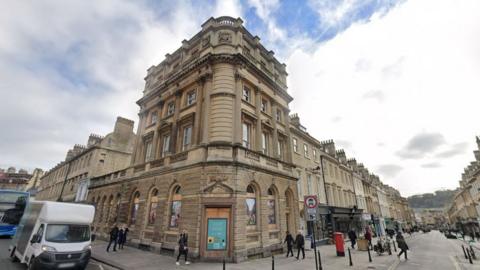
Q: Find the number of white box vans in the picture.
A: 1